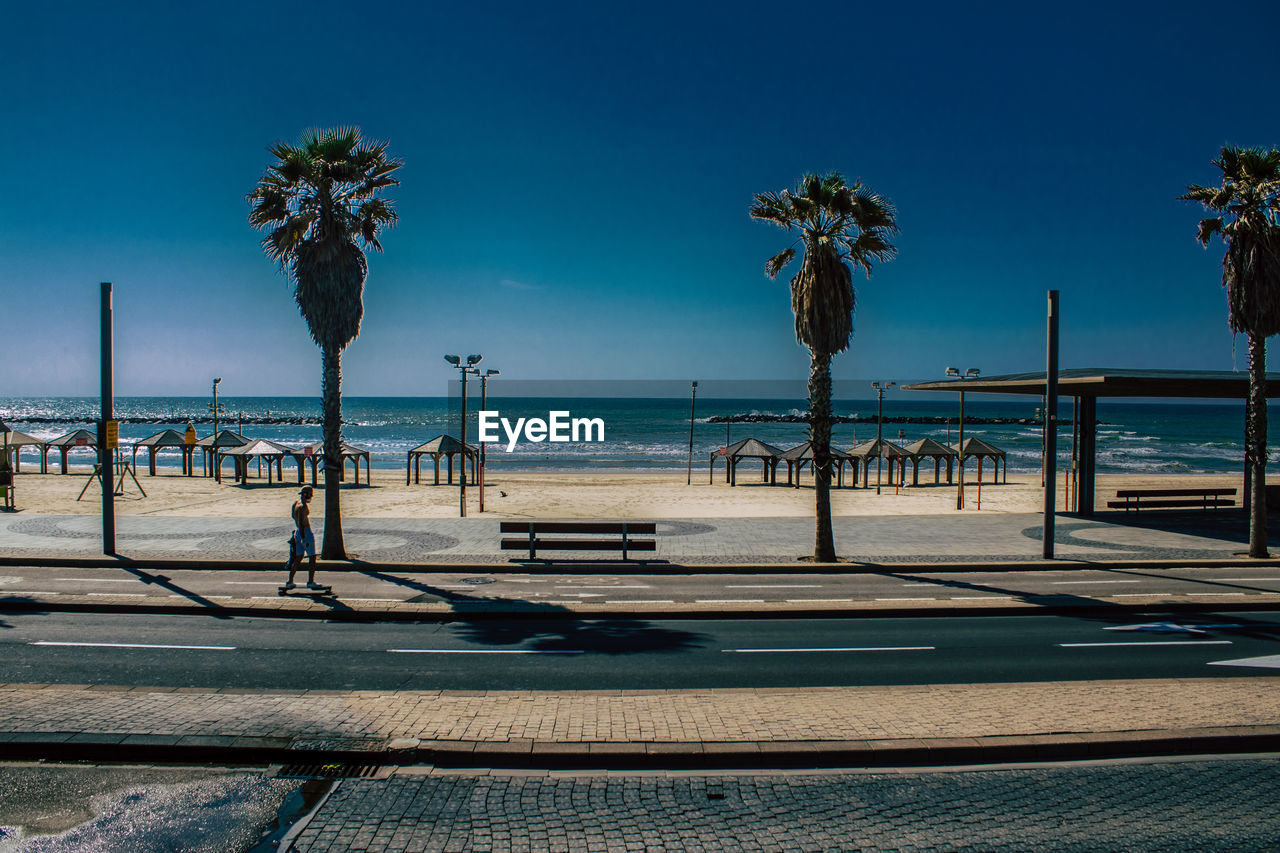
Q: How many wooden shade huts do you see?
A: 12